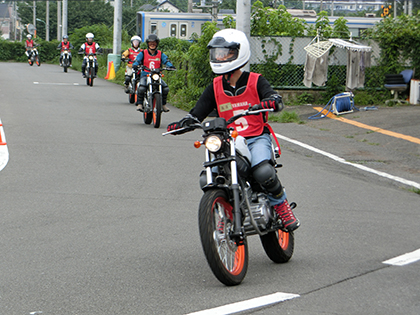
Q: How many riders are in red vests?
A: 6